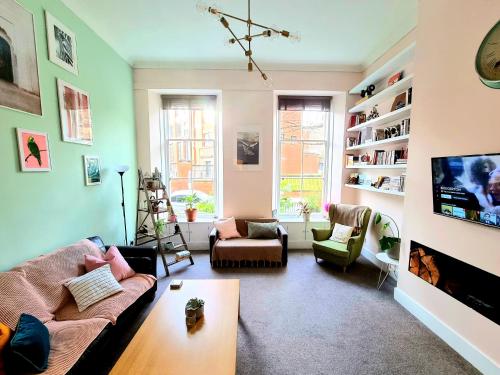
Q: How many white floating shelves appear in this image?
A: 6